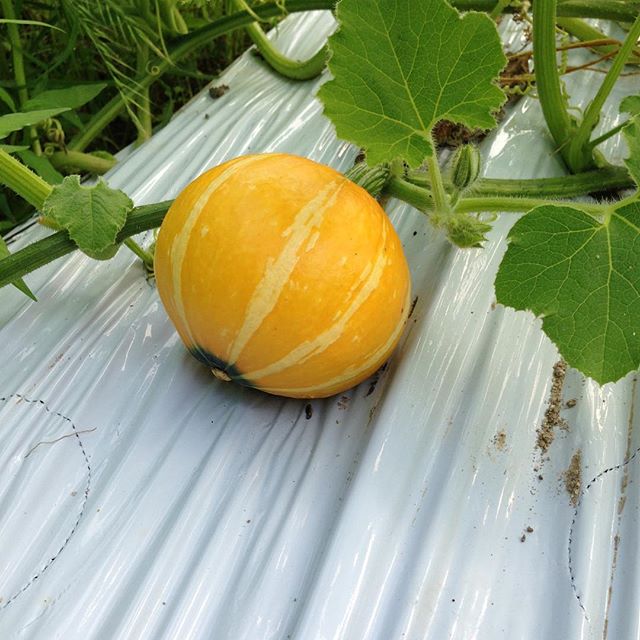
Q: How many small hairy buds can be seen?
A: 2